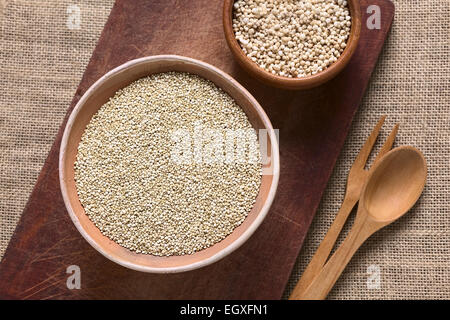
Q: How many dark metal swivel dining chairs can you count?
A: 0